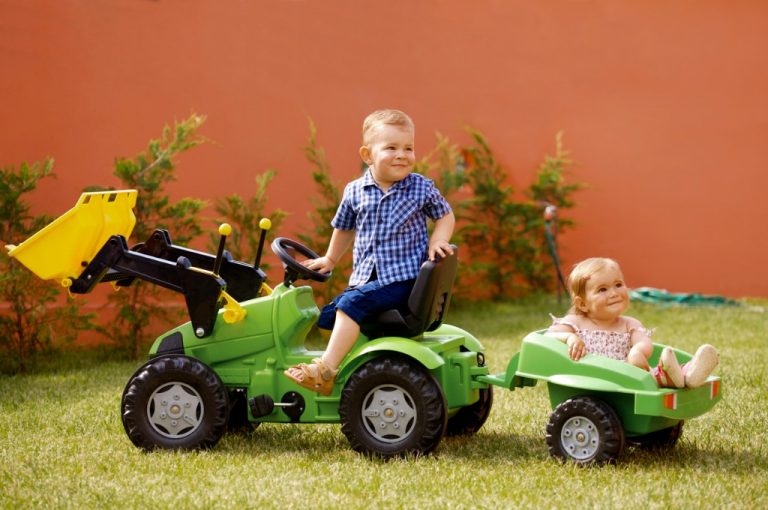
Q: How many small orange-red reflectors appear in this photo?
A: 2